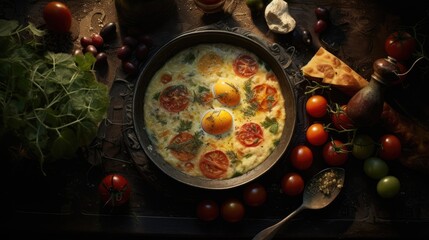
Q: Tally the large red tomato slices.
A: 6